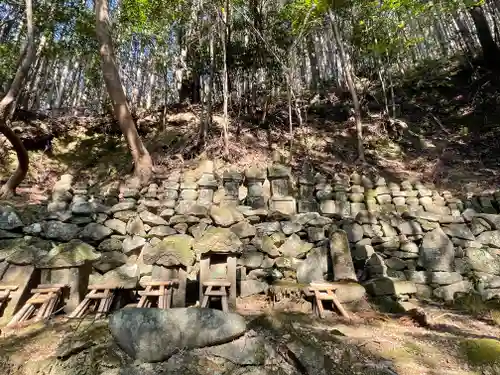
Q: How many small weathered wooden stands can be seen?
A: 6